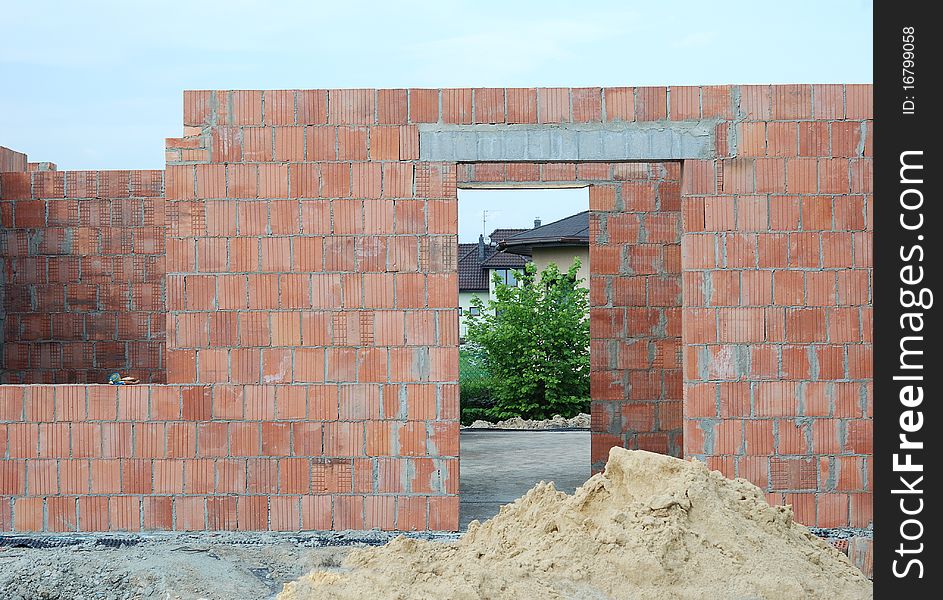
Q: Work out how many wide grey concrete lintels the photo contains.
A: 1